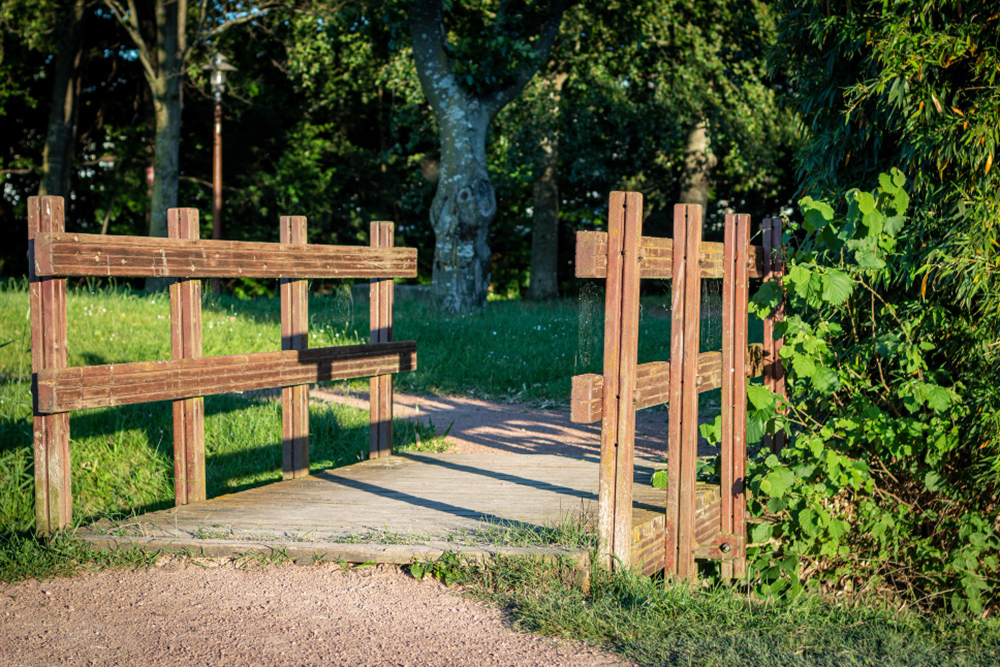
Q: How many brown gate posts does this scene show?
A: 8